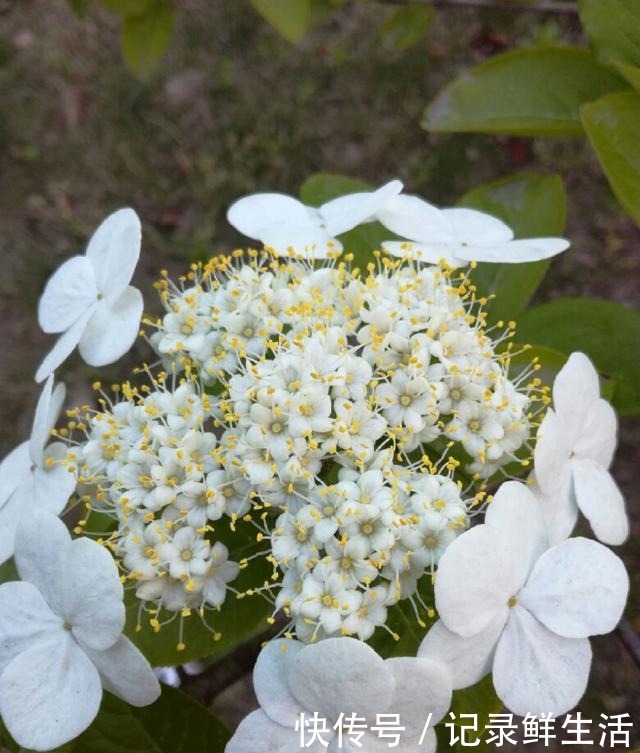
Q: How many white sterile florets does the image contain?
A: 8